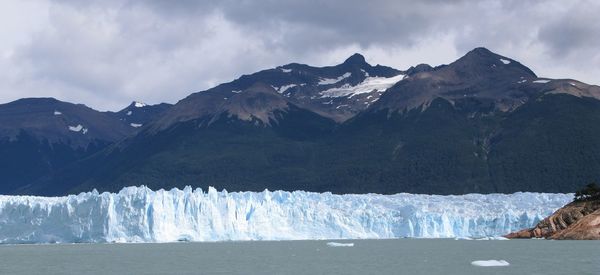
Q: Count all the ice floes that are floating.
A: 2